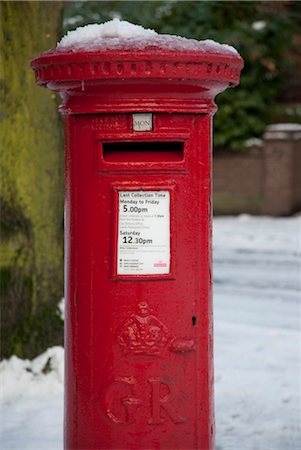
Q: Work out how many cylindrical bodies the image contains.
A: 1